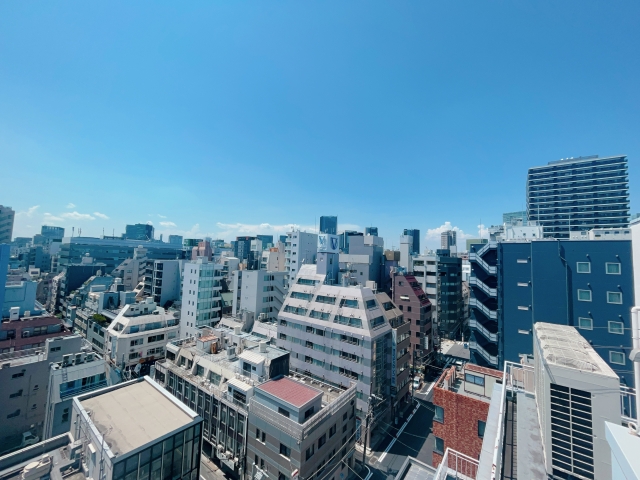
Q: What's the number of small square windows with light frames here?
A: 7